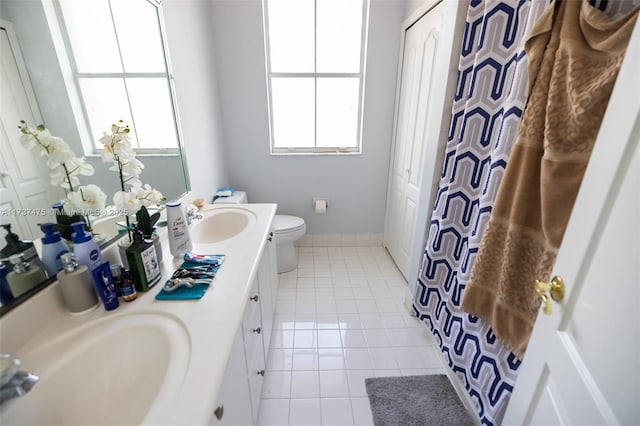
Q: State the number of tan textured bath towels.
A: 1